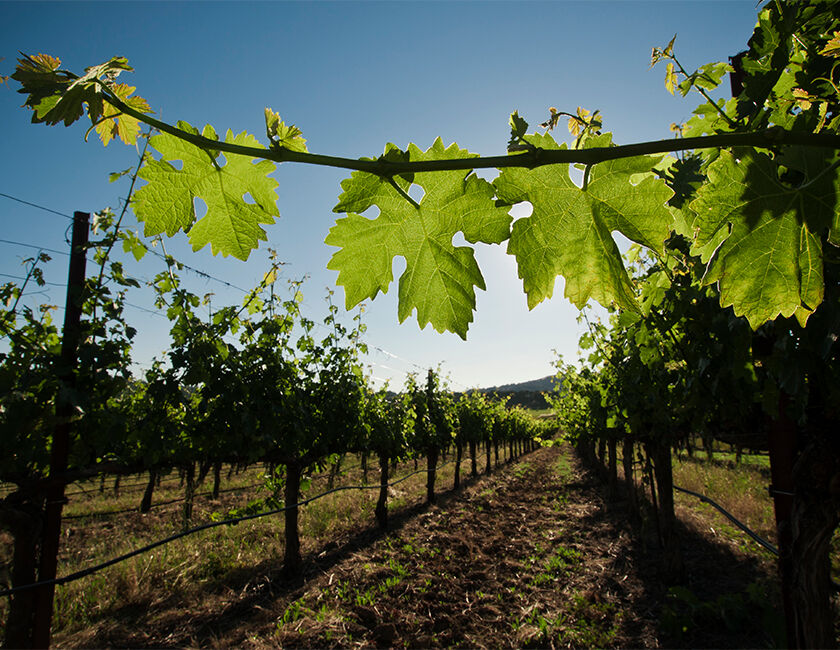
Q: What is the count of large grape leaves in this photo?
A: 4